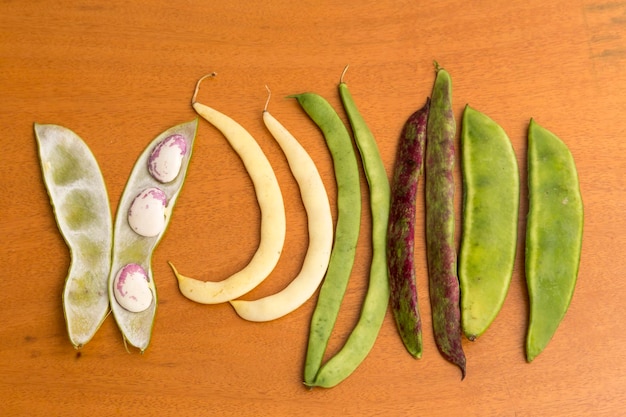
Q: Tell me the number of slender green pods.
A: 2